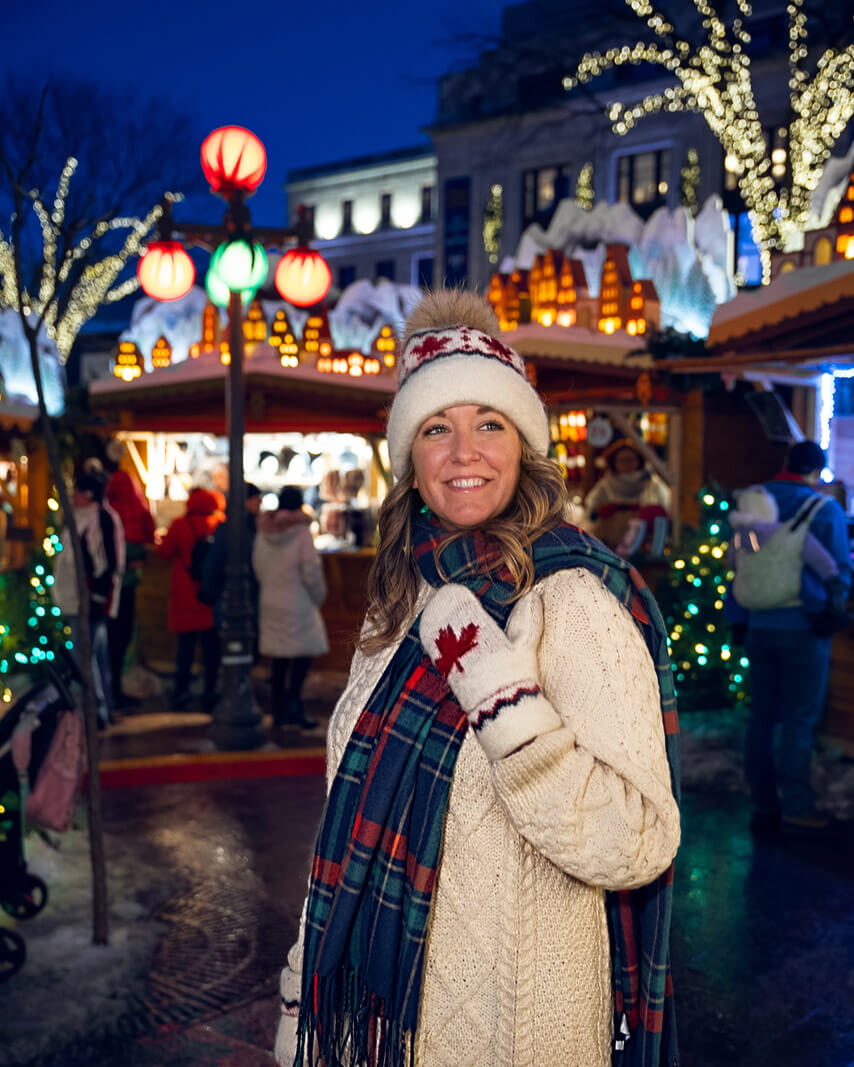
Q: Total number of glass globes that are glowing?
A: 5